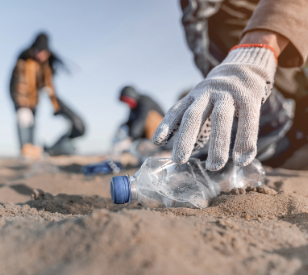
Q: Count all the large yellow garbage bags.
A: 0